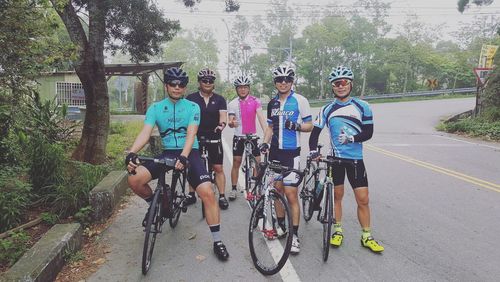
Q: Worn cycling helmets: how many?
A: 5